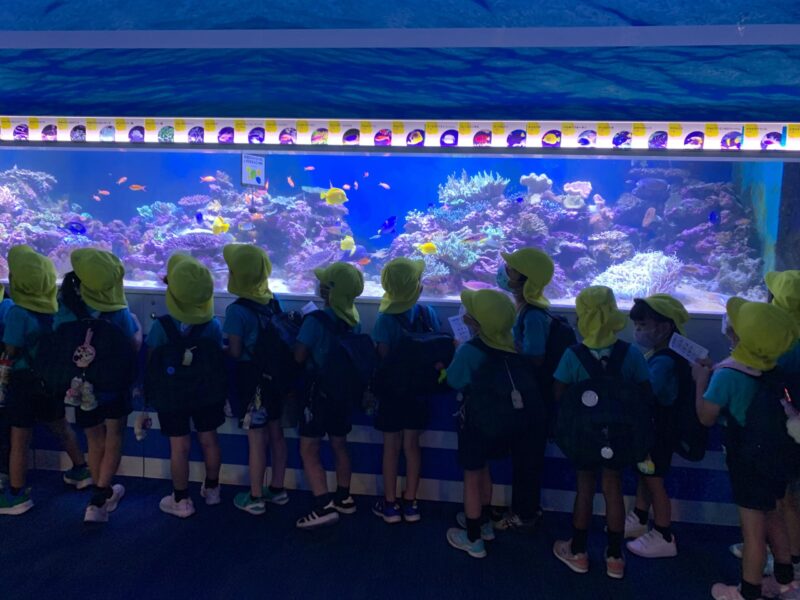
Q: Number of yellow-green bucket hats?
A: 12